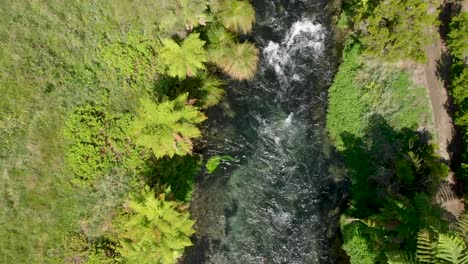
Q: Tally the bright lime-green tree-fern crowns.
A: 3